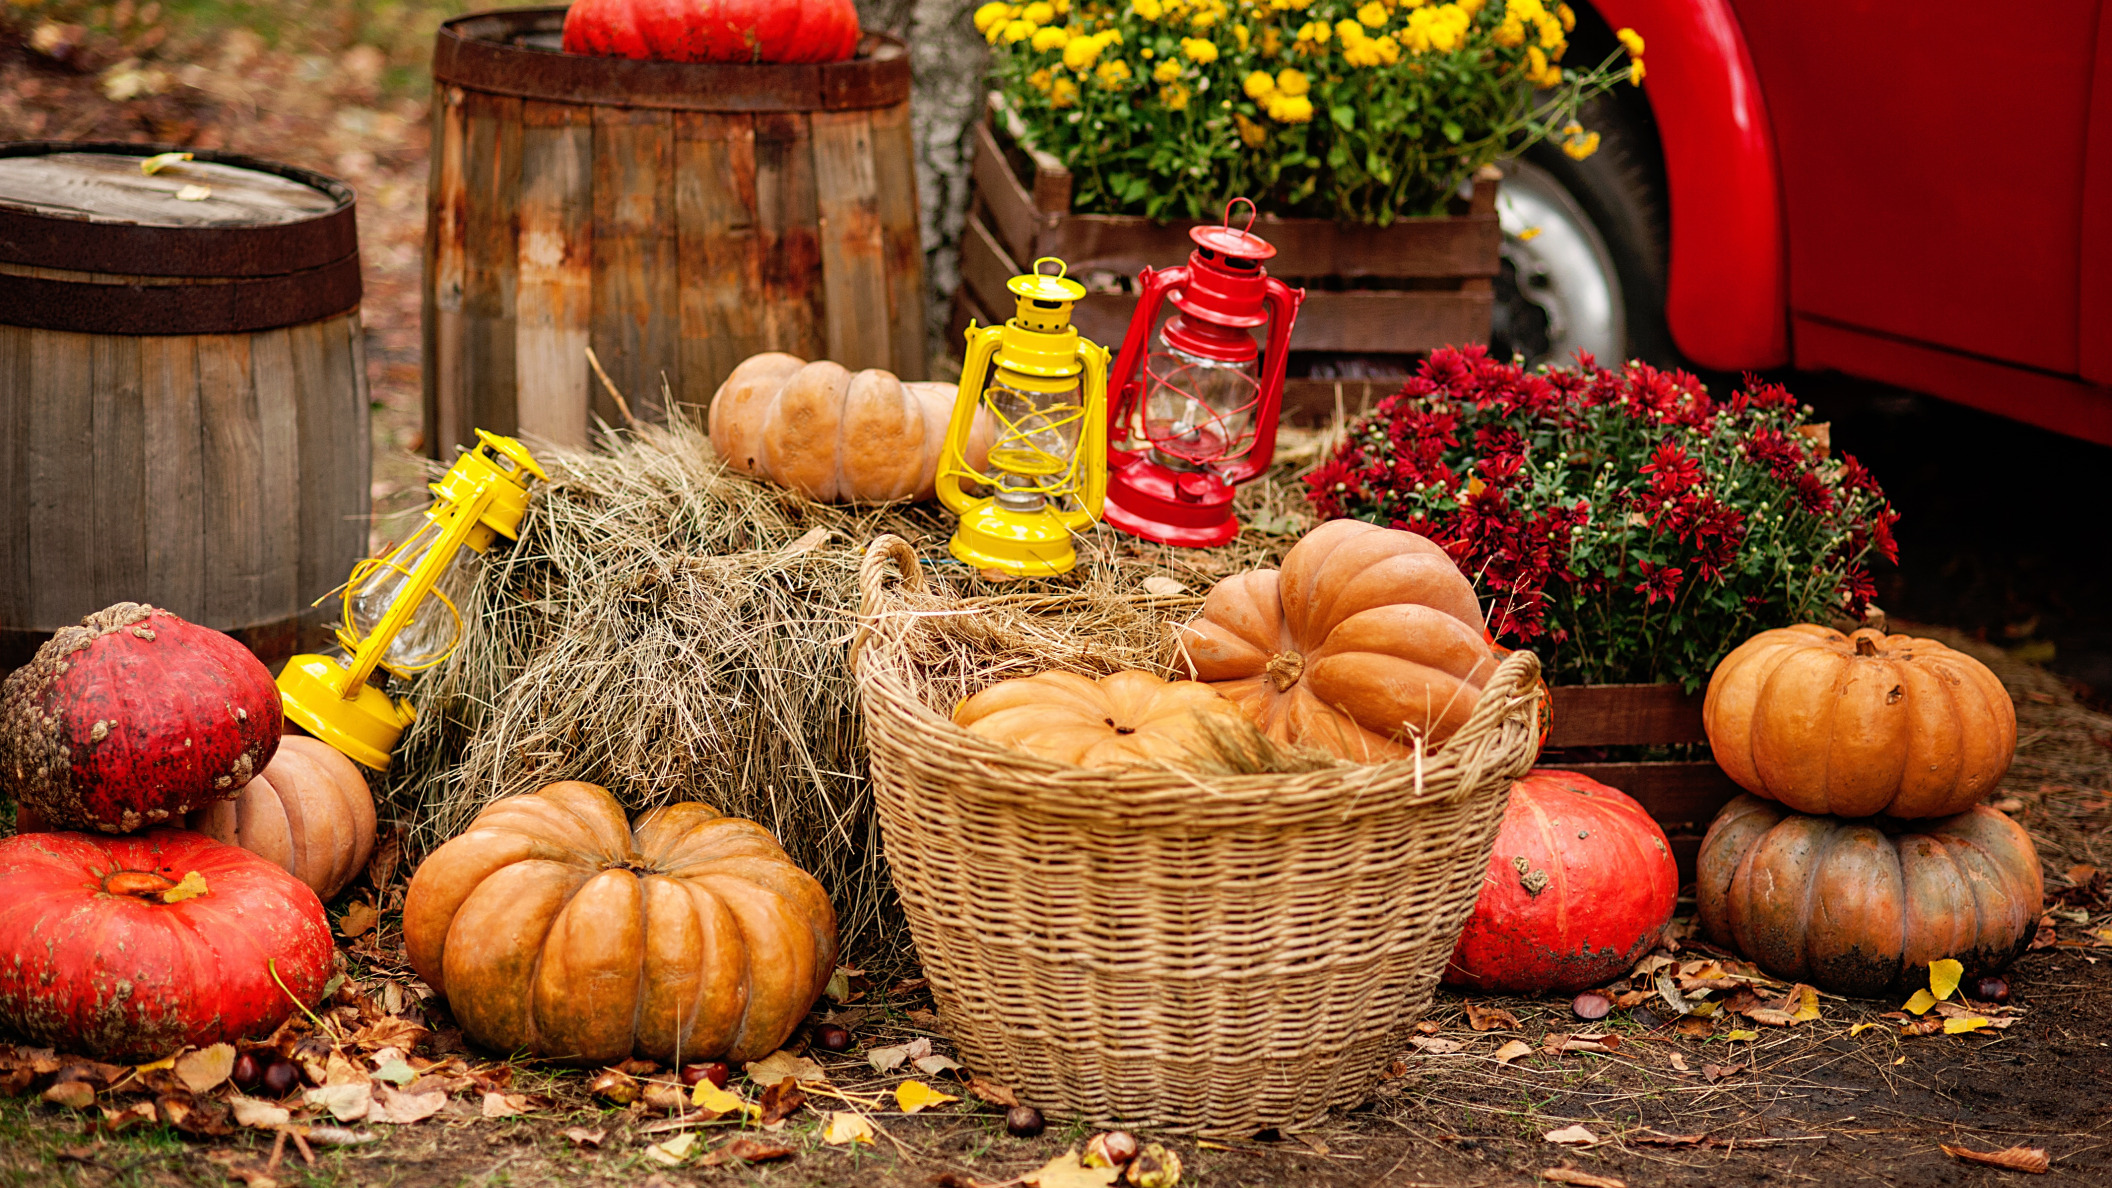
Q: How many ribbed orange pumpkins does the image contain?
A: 7